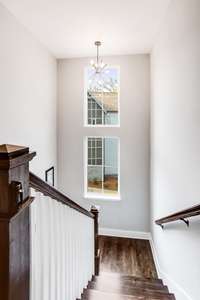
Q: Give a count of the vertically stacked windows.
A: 2